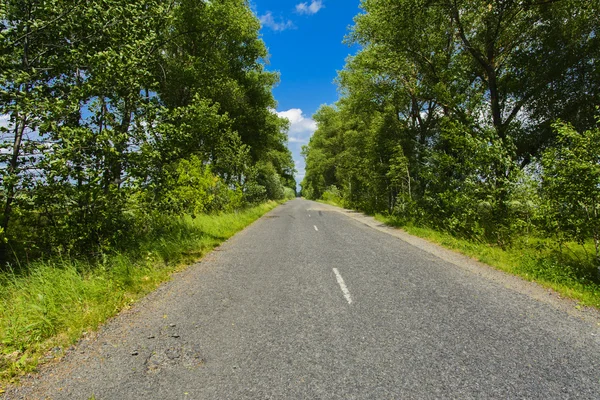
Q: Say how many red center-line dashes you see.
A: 0